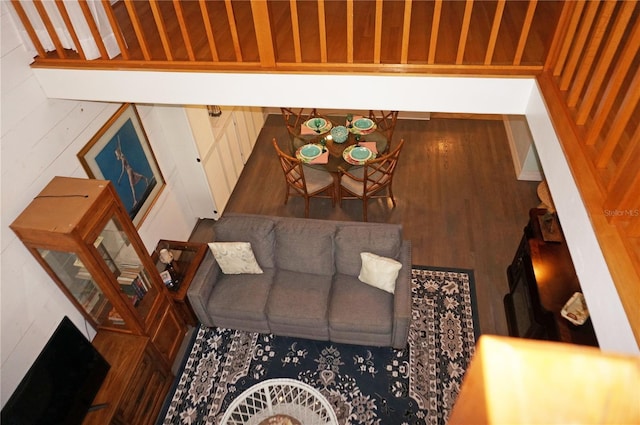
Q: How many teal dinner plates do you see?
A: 4